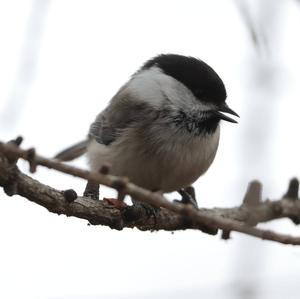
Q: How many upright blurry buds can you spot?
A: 2